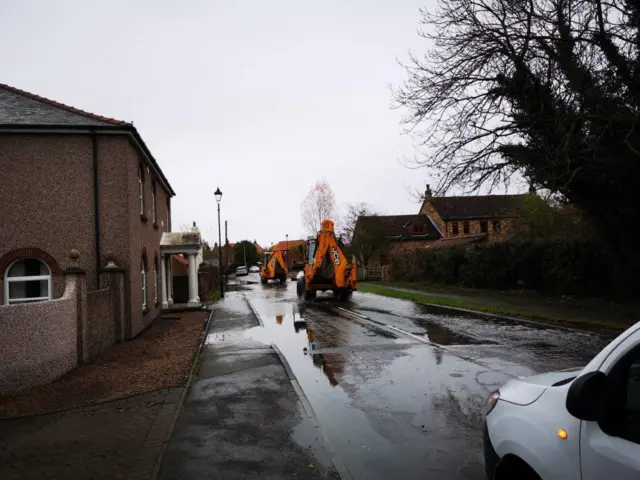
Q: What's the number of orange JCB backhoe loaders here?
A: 2